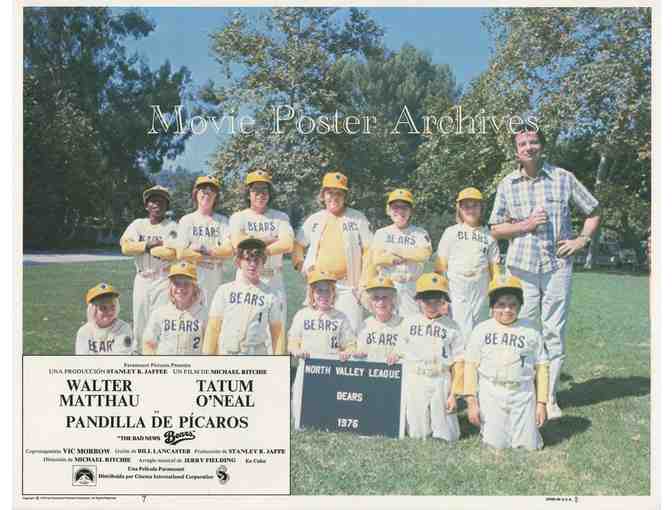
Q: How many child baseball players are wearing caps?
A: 13